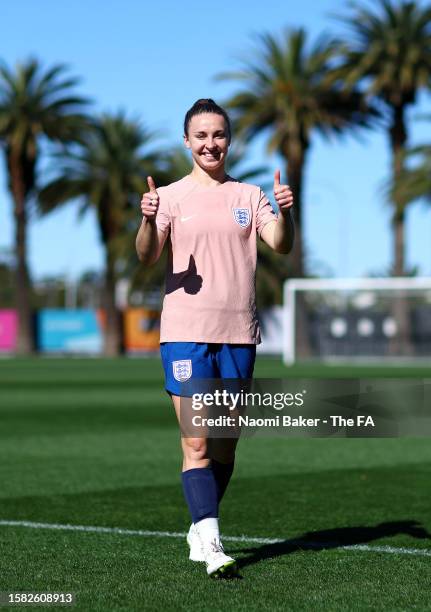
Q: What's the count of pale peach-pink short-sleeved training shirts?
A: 1